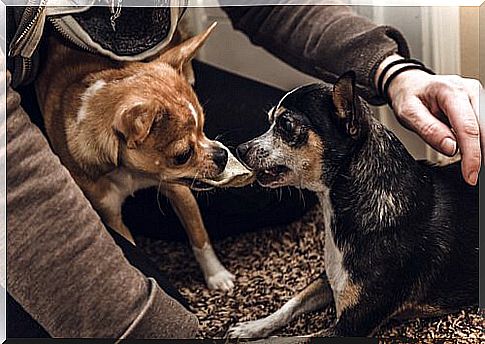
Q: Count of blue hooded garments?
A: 0